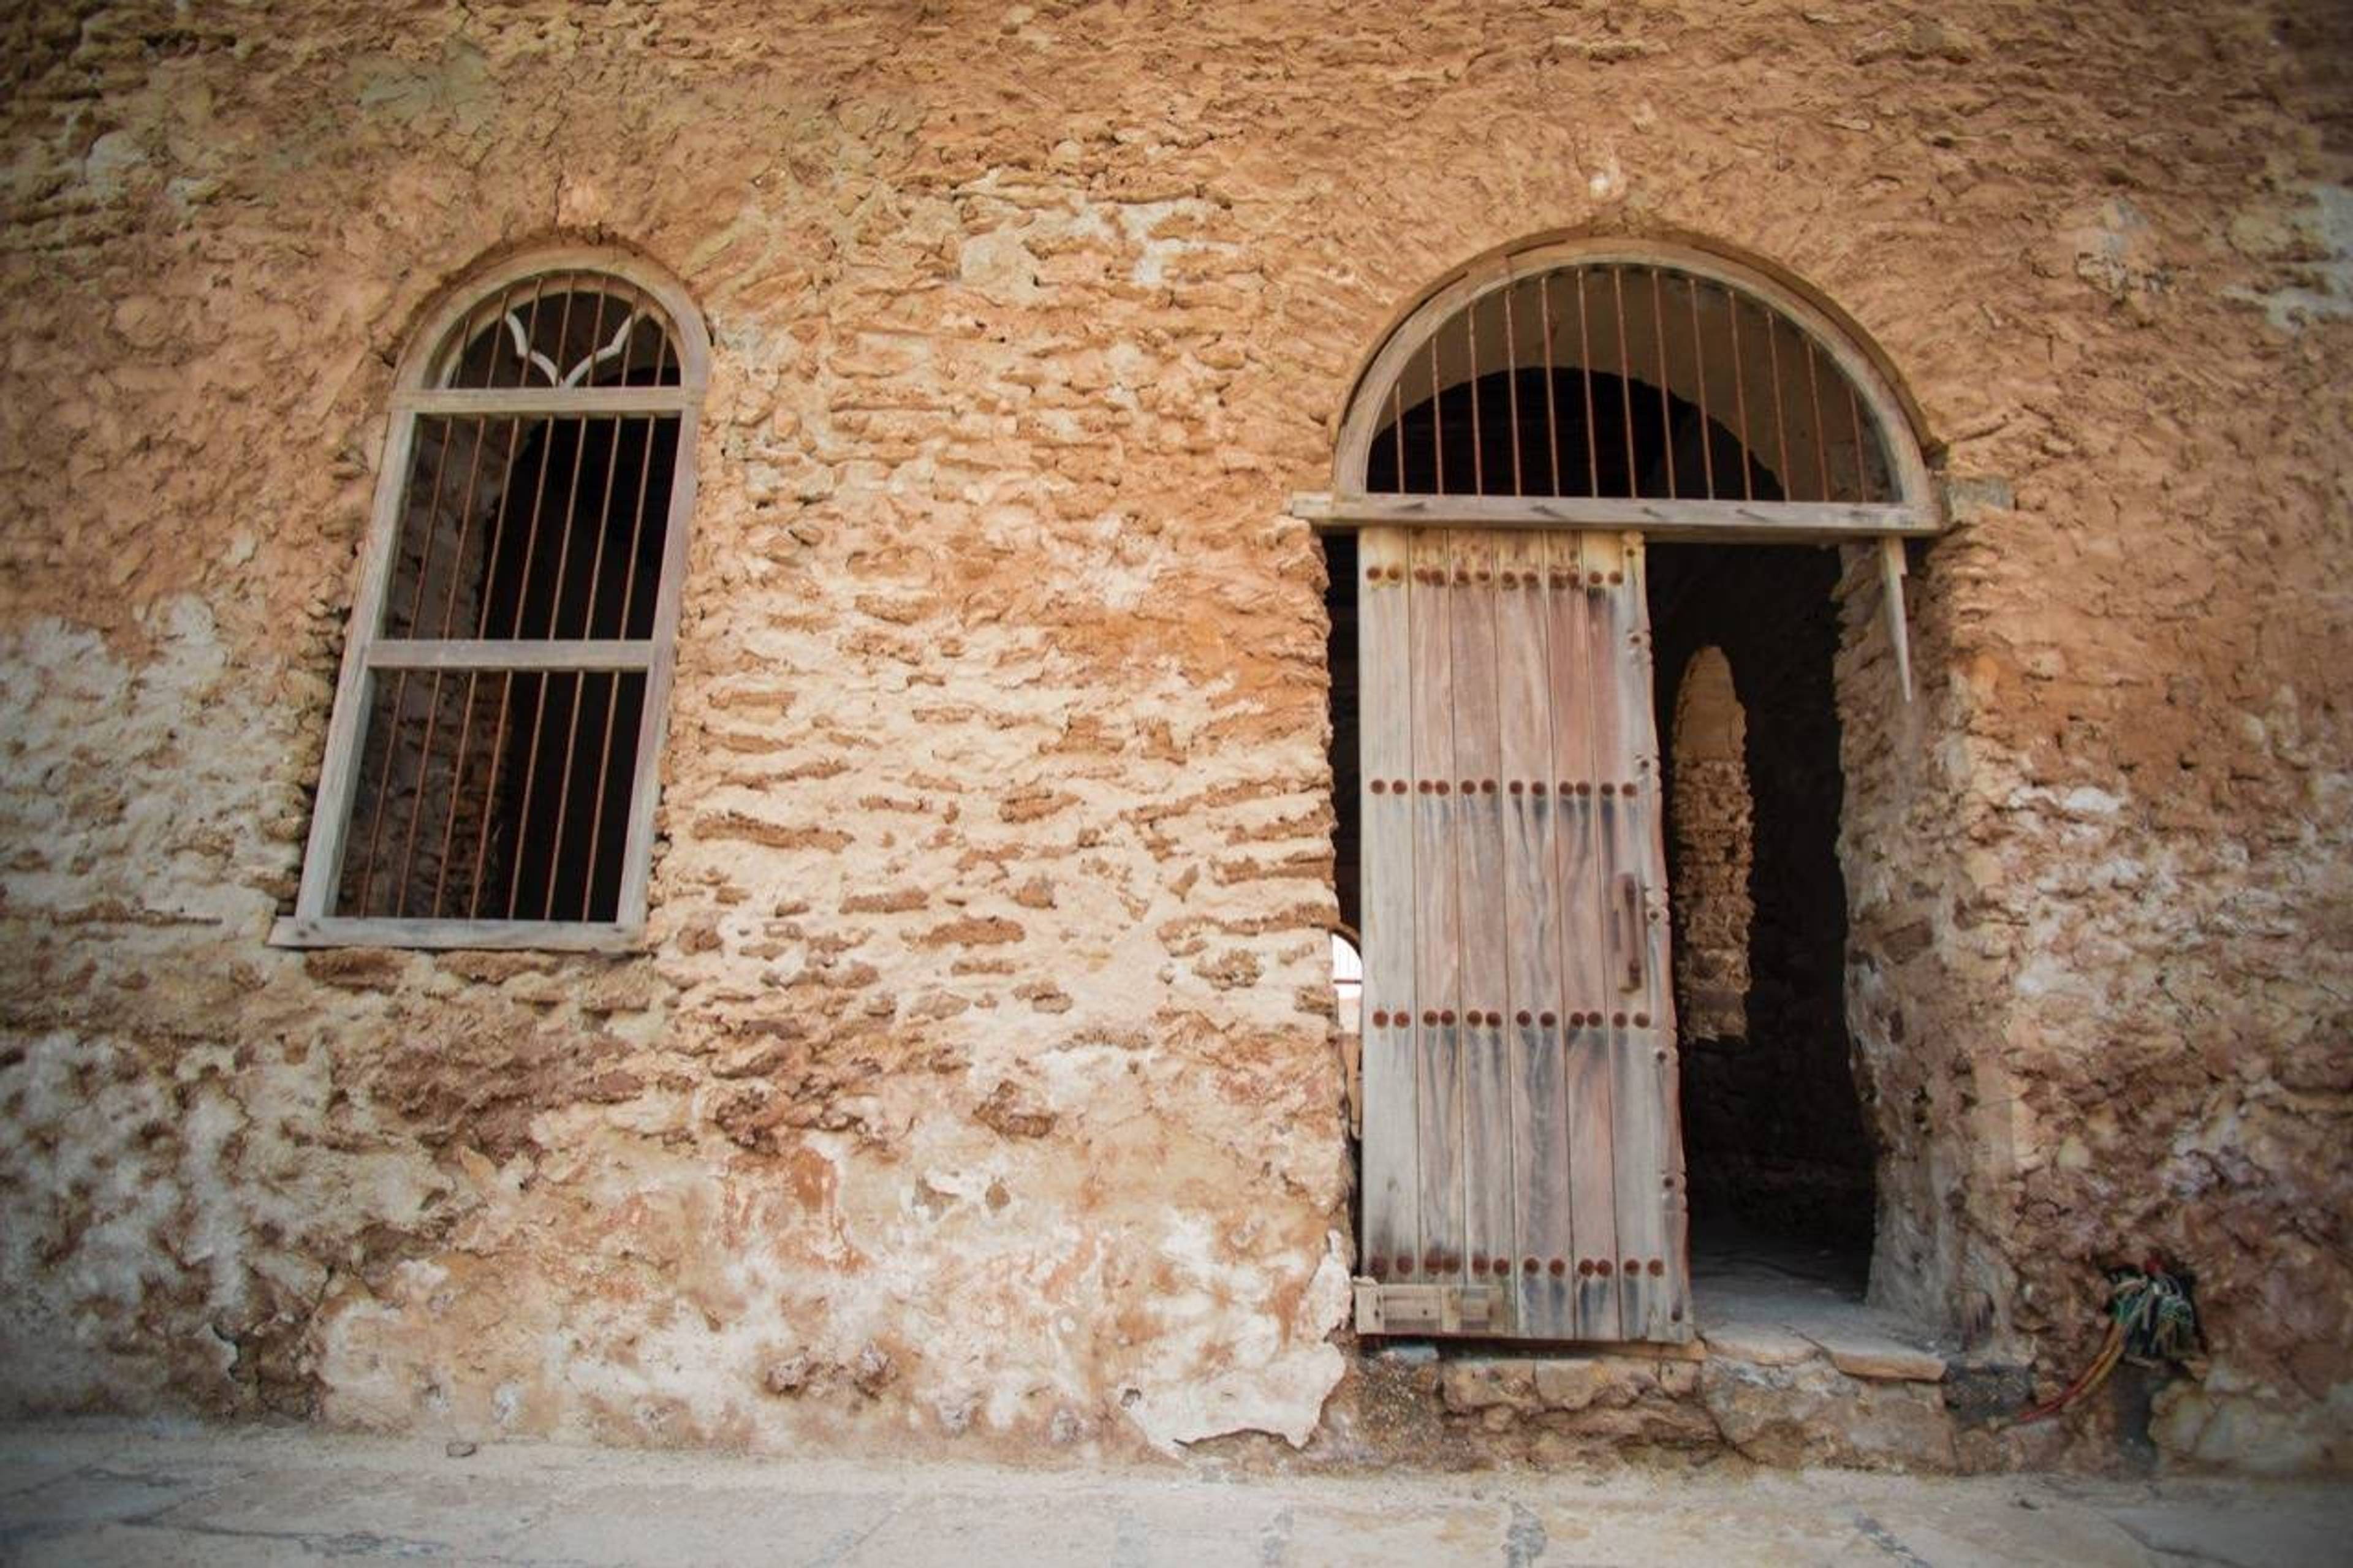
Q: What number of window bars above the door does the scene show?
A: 13